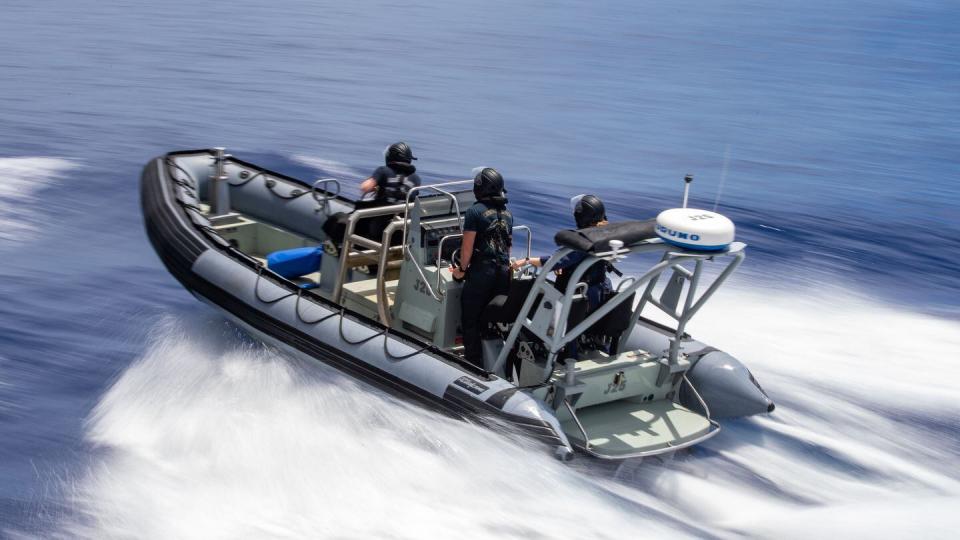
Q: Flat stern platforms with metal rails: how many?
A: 1